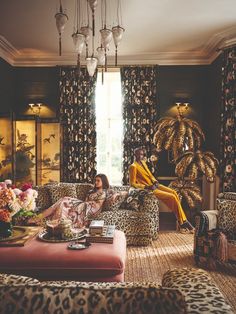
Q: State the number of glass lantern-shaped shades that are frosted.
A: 8